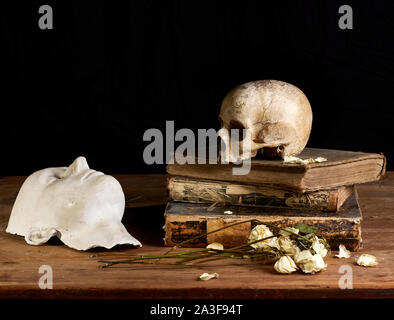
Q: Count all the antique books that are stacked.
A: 3